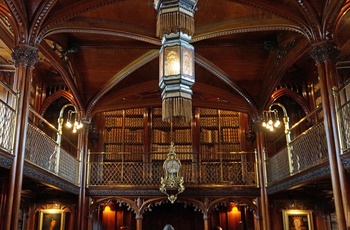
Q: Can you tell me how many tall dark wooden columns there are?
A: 4